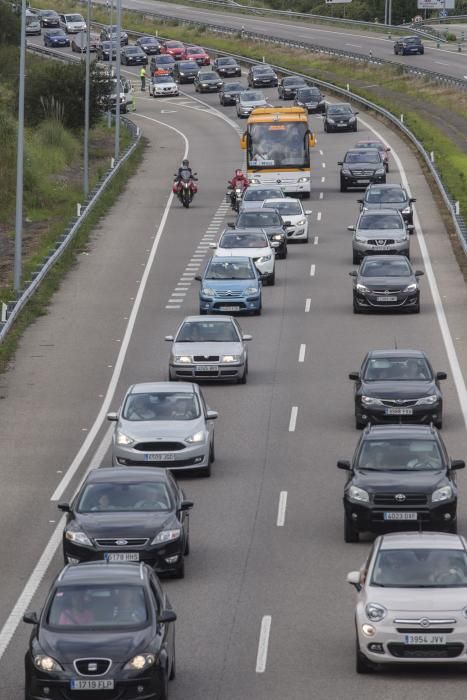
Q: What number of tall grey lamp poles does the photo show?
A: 4